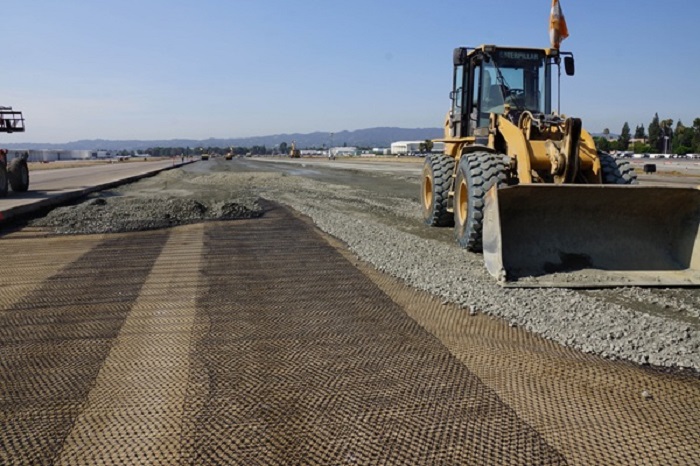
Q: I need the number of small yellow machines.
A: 3